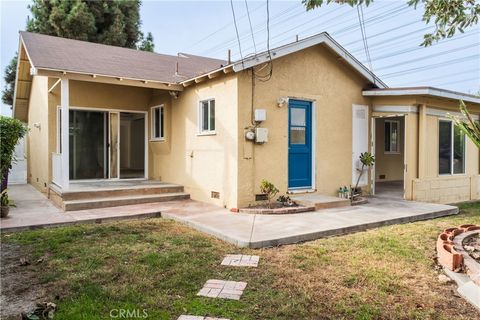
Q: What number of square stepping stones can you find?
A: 3